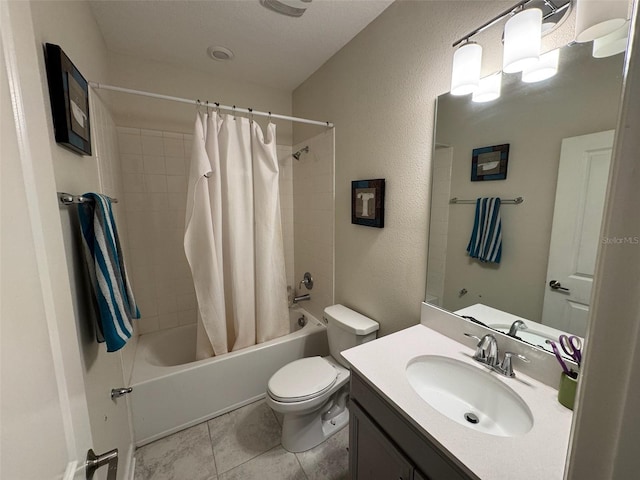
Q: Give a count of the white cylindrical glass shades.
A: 3